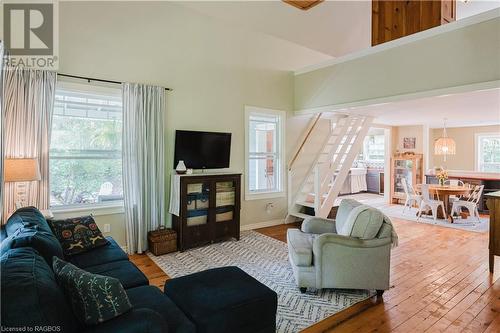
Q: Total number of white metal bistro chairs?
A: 4